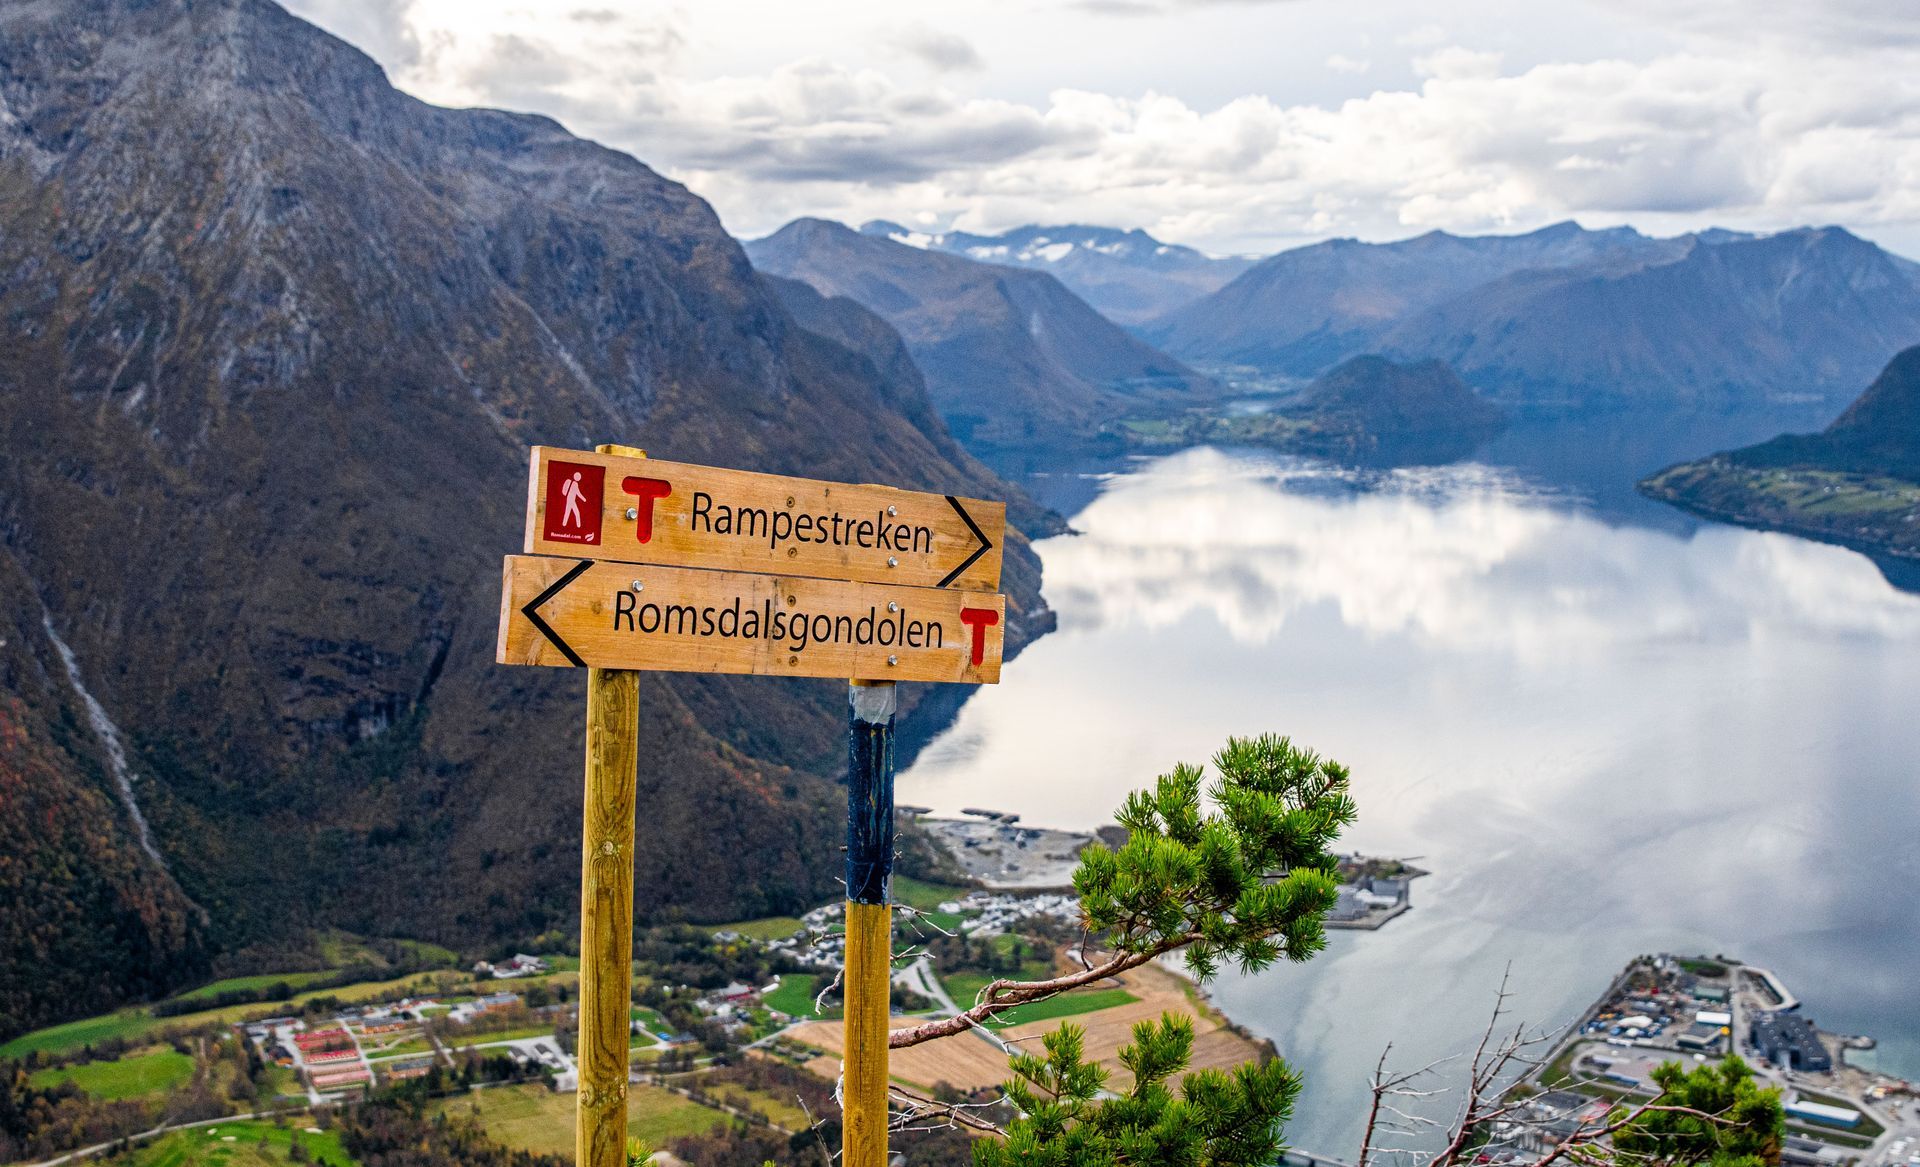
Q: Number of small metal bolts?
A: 6